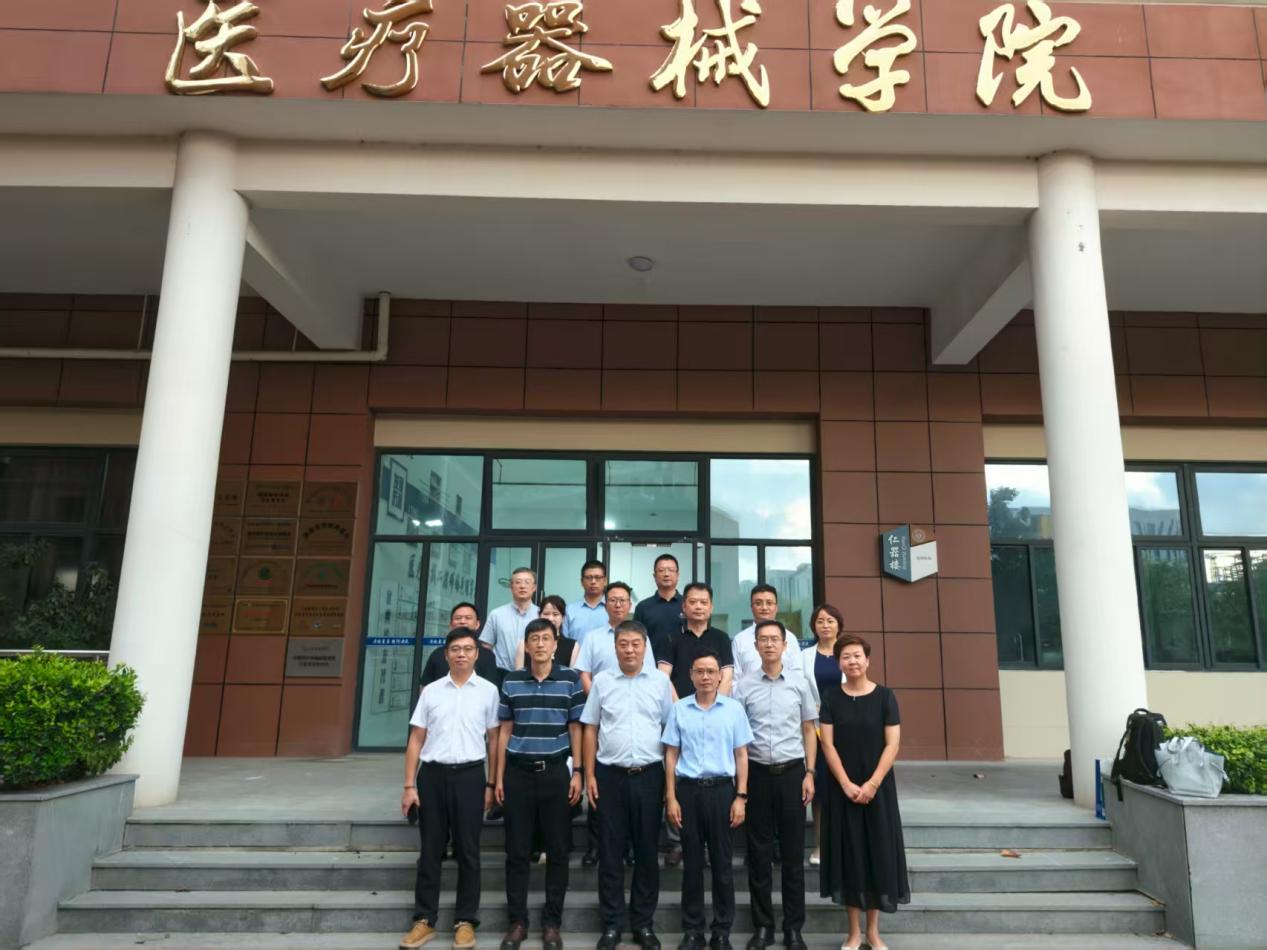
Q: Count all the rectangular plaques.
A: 13